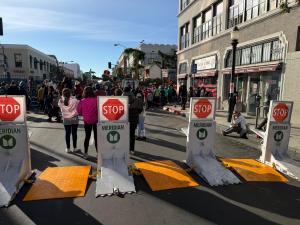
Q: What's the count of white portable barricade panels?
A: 4